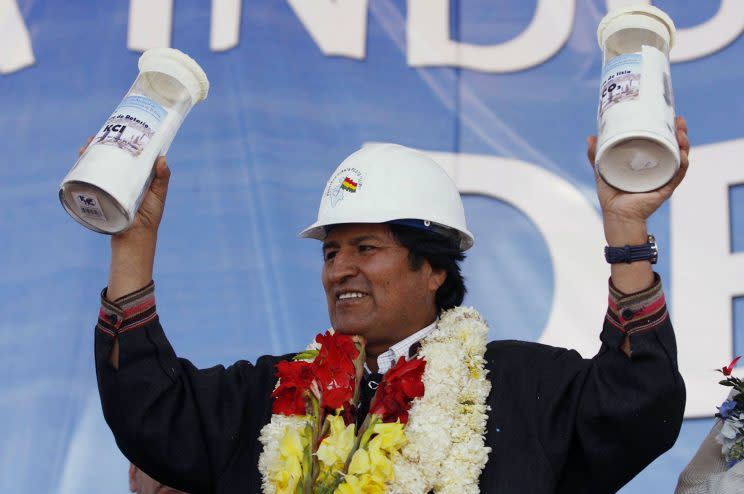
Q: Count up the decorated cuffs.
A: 2